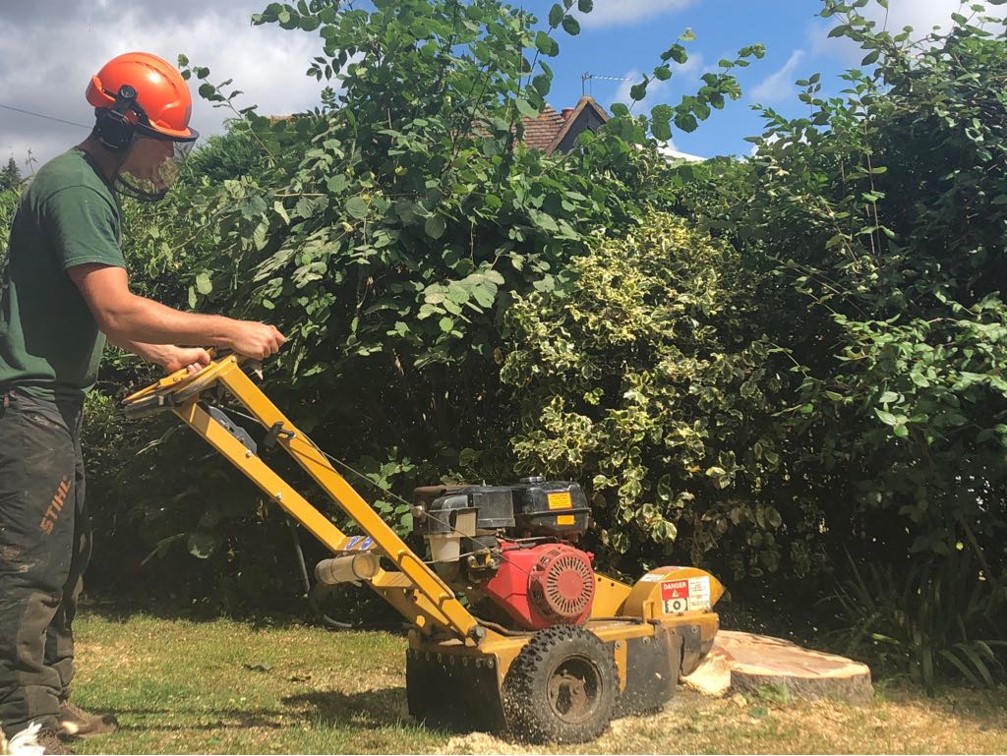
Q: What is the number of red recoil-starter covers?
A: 1